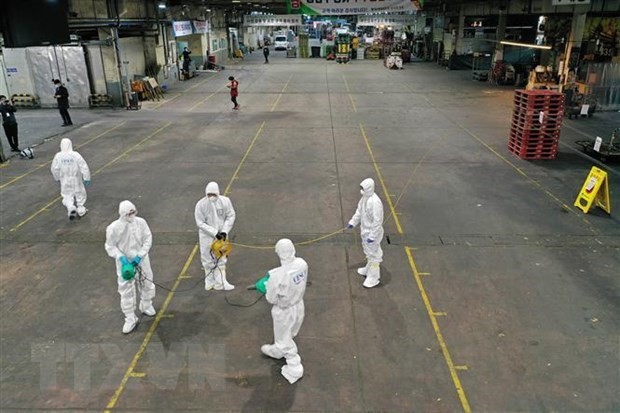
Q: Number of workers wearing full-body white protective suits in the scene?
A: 5